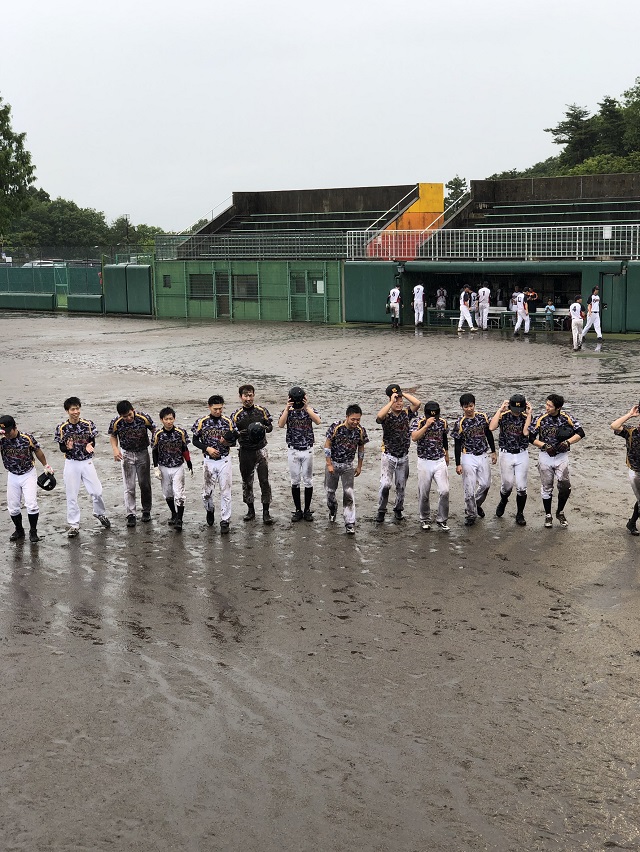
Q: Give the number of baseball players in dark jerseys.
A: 14